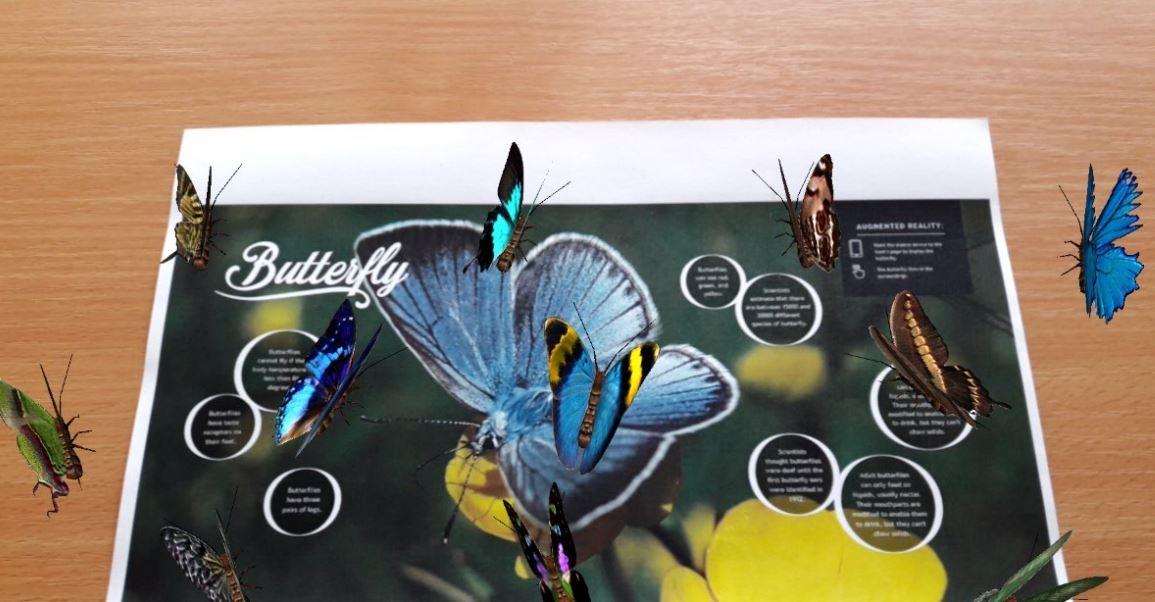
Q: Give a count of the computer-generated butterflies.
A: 11